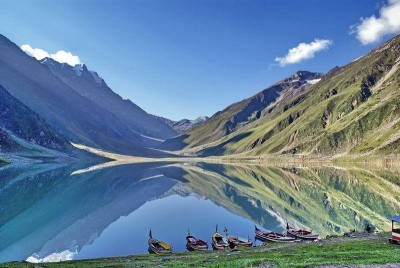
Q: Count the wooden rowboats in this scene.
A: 6